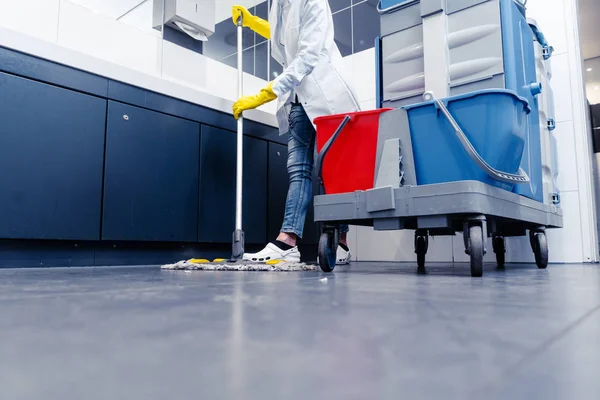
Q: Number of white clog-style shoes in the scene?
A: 2